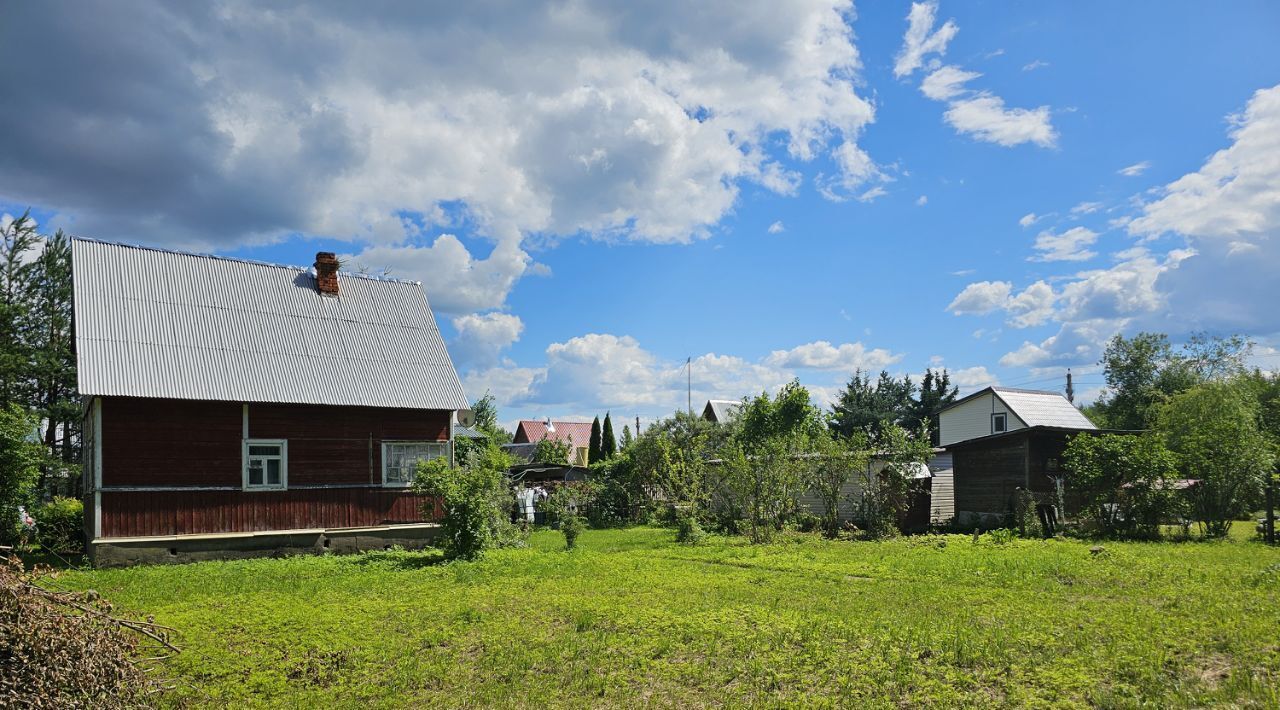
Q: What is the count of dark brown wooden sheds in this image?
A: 1